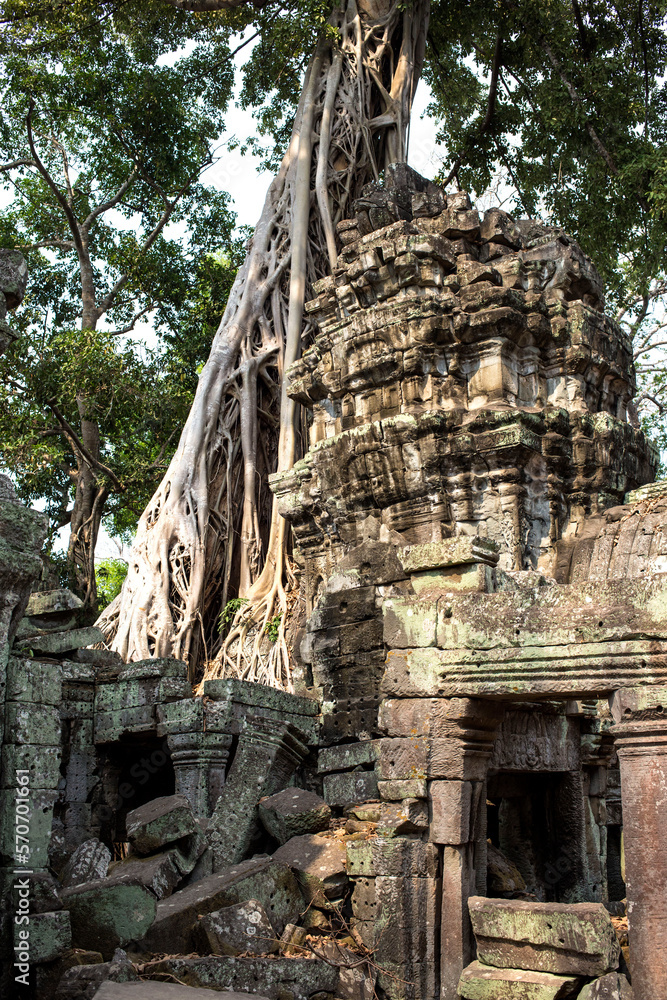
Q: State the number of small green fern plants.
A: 2